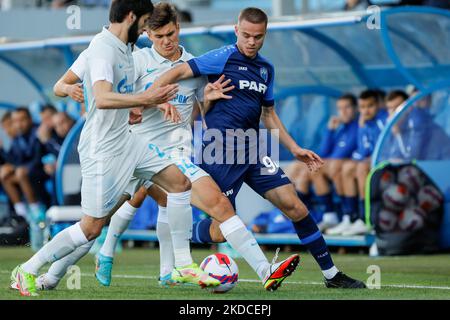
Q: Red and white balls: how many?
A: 7